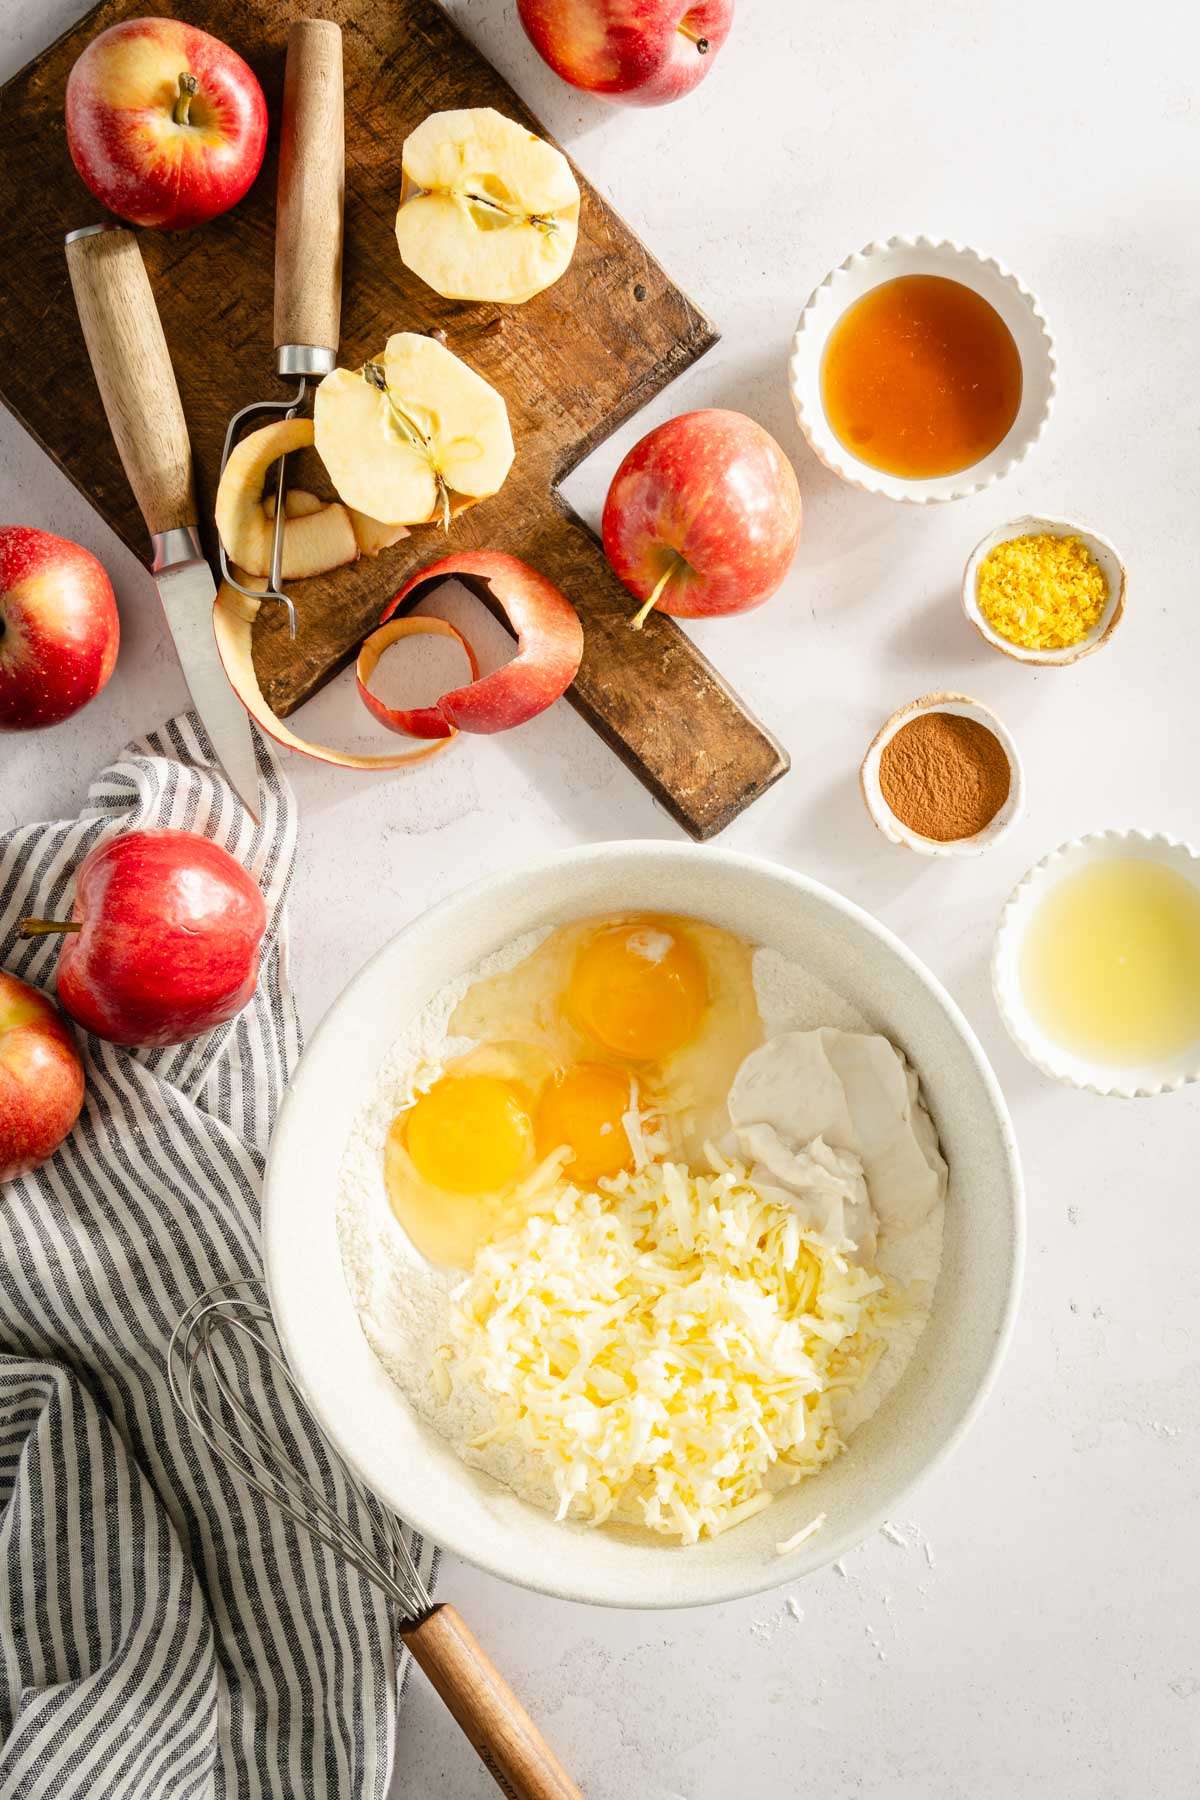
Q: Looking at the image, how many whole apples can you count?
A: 6